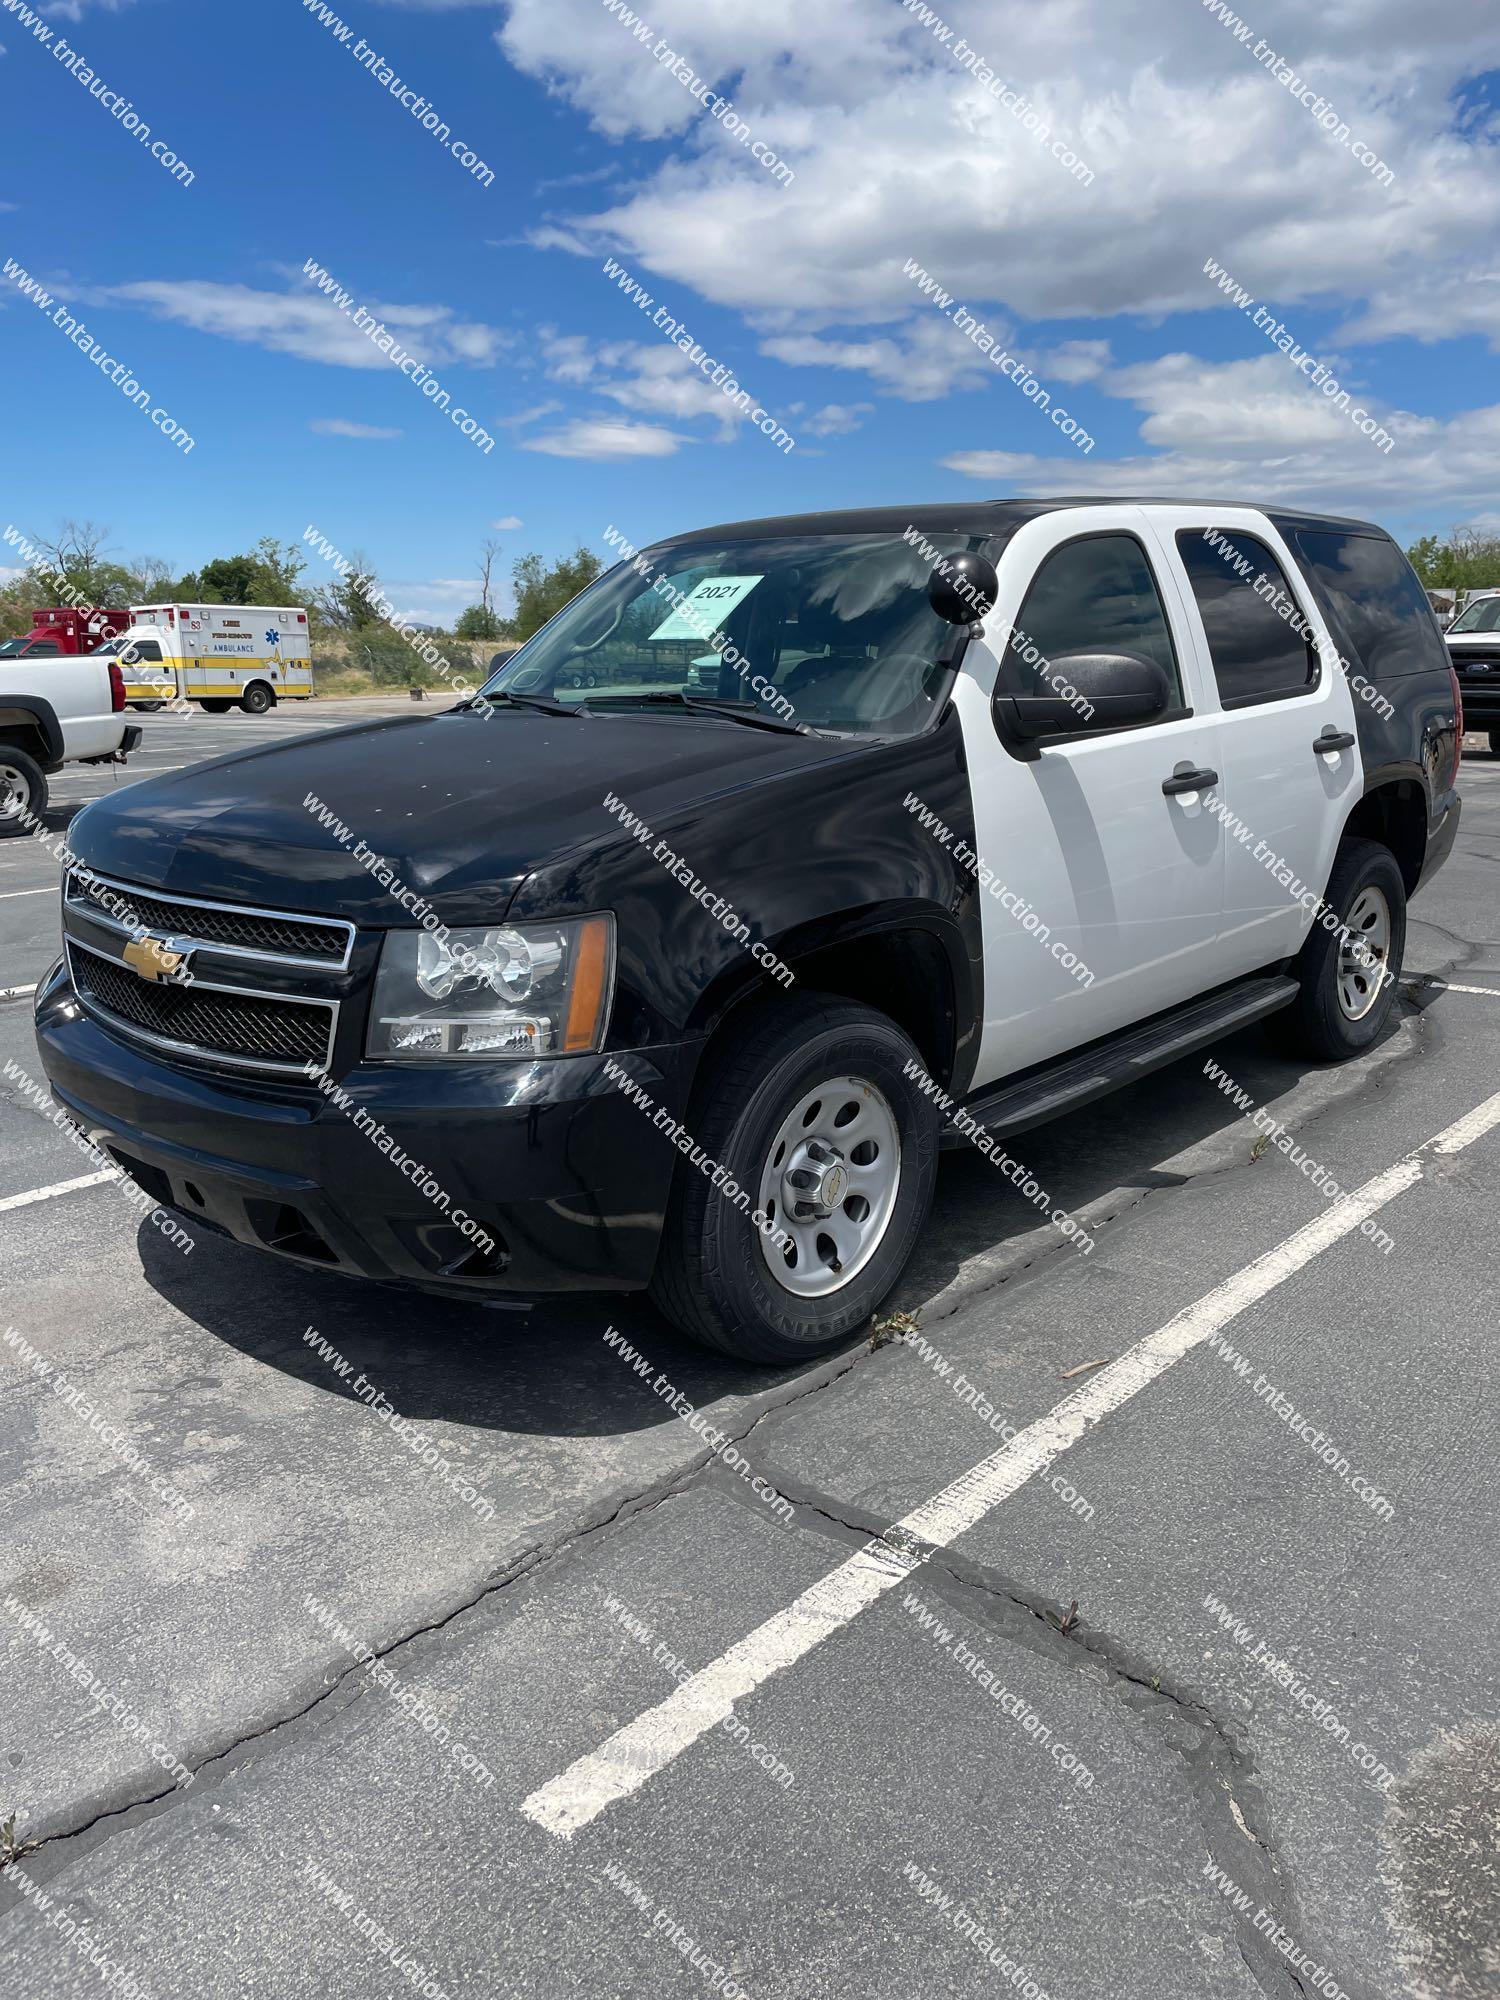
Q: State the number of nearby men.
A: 0